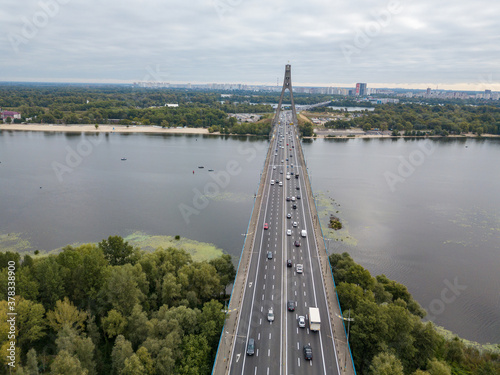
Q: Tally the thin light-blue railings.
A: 2